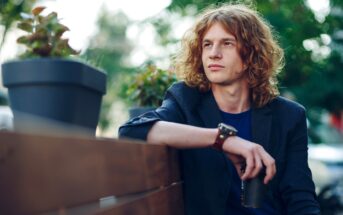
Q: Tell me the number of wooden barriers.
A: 1